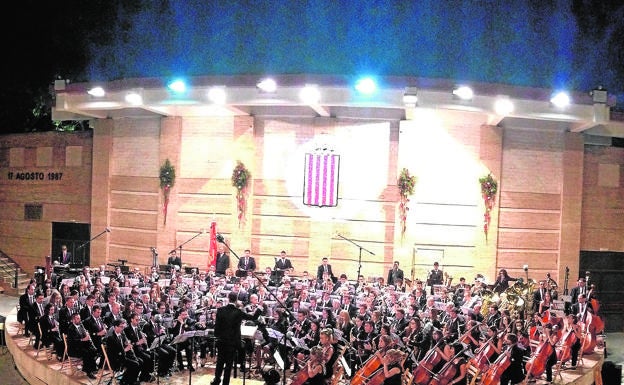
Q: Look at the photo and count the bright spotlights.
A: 10